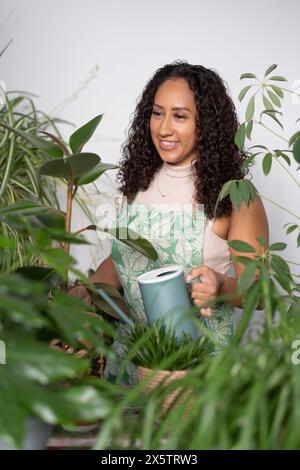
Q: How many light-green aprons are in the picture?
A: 1